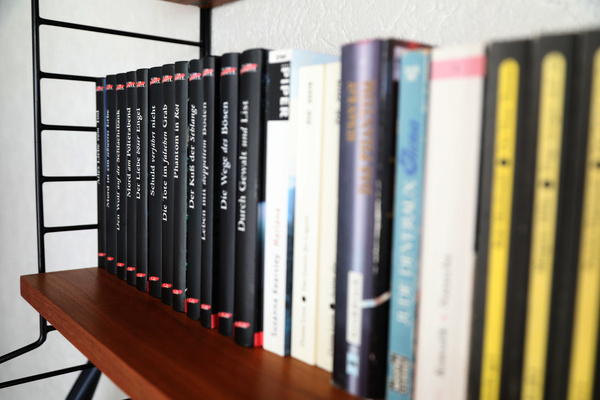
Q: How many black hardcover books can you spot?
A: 12